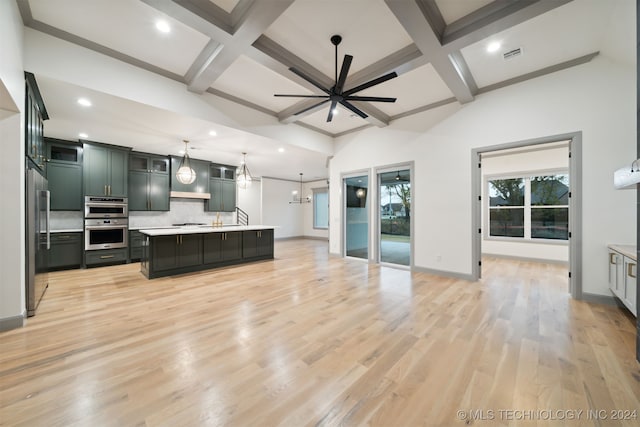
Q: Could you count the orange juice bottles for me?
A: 0